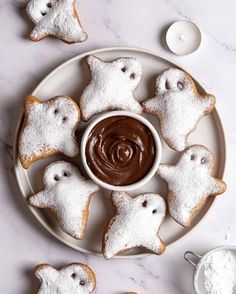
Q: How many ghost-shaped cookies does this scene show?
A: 8